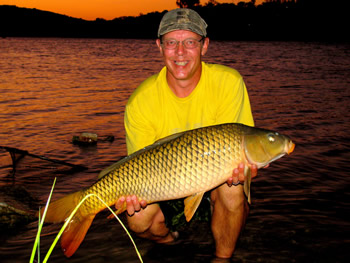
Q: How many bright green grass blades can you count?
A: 3